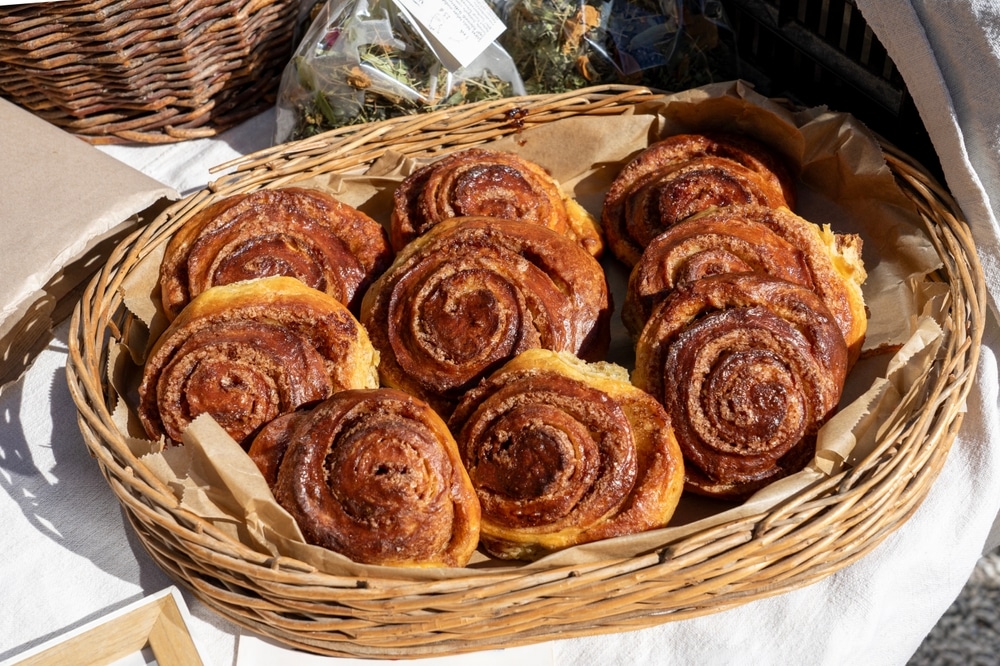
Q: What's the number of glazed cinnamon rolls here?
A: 9